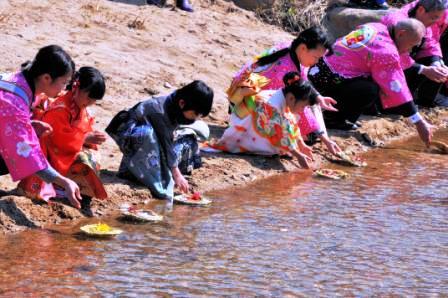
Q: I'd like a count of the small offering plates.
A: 6